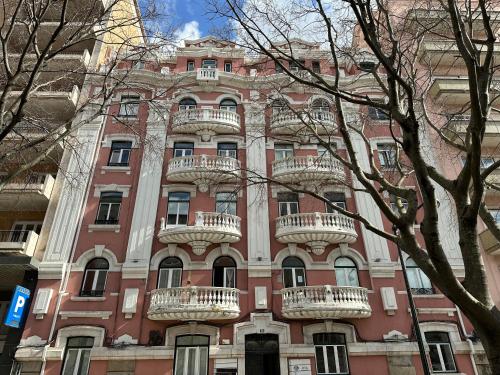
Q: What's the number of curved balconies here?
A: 8